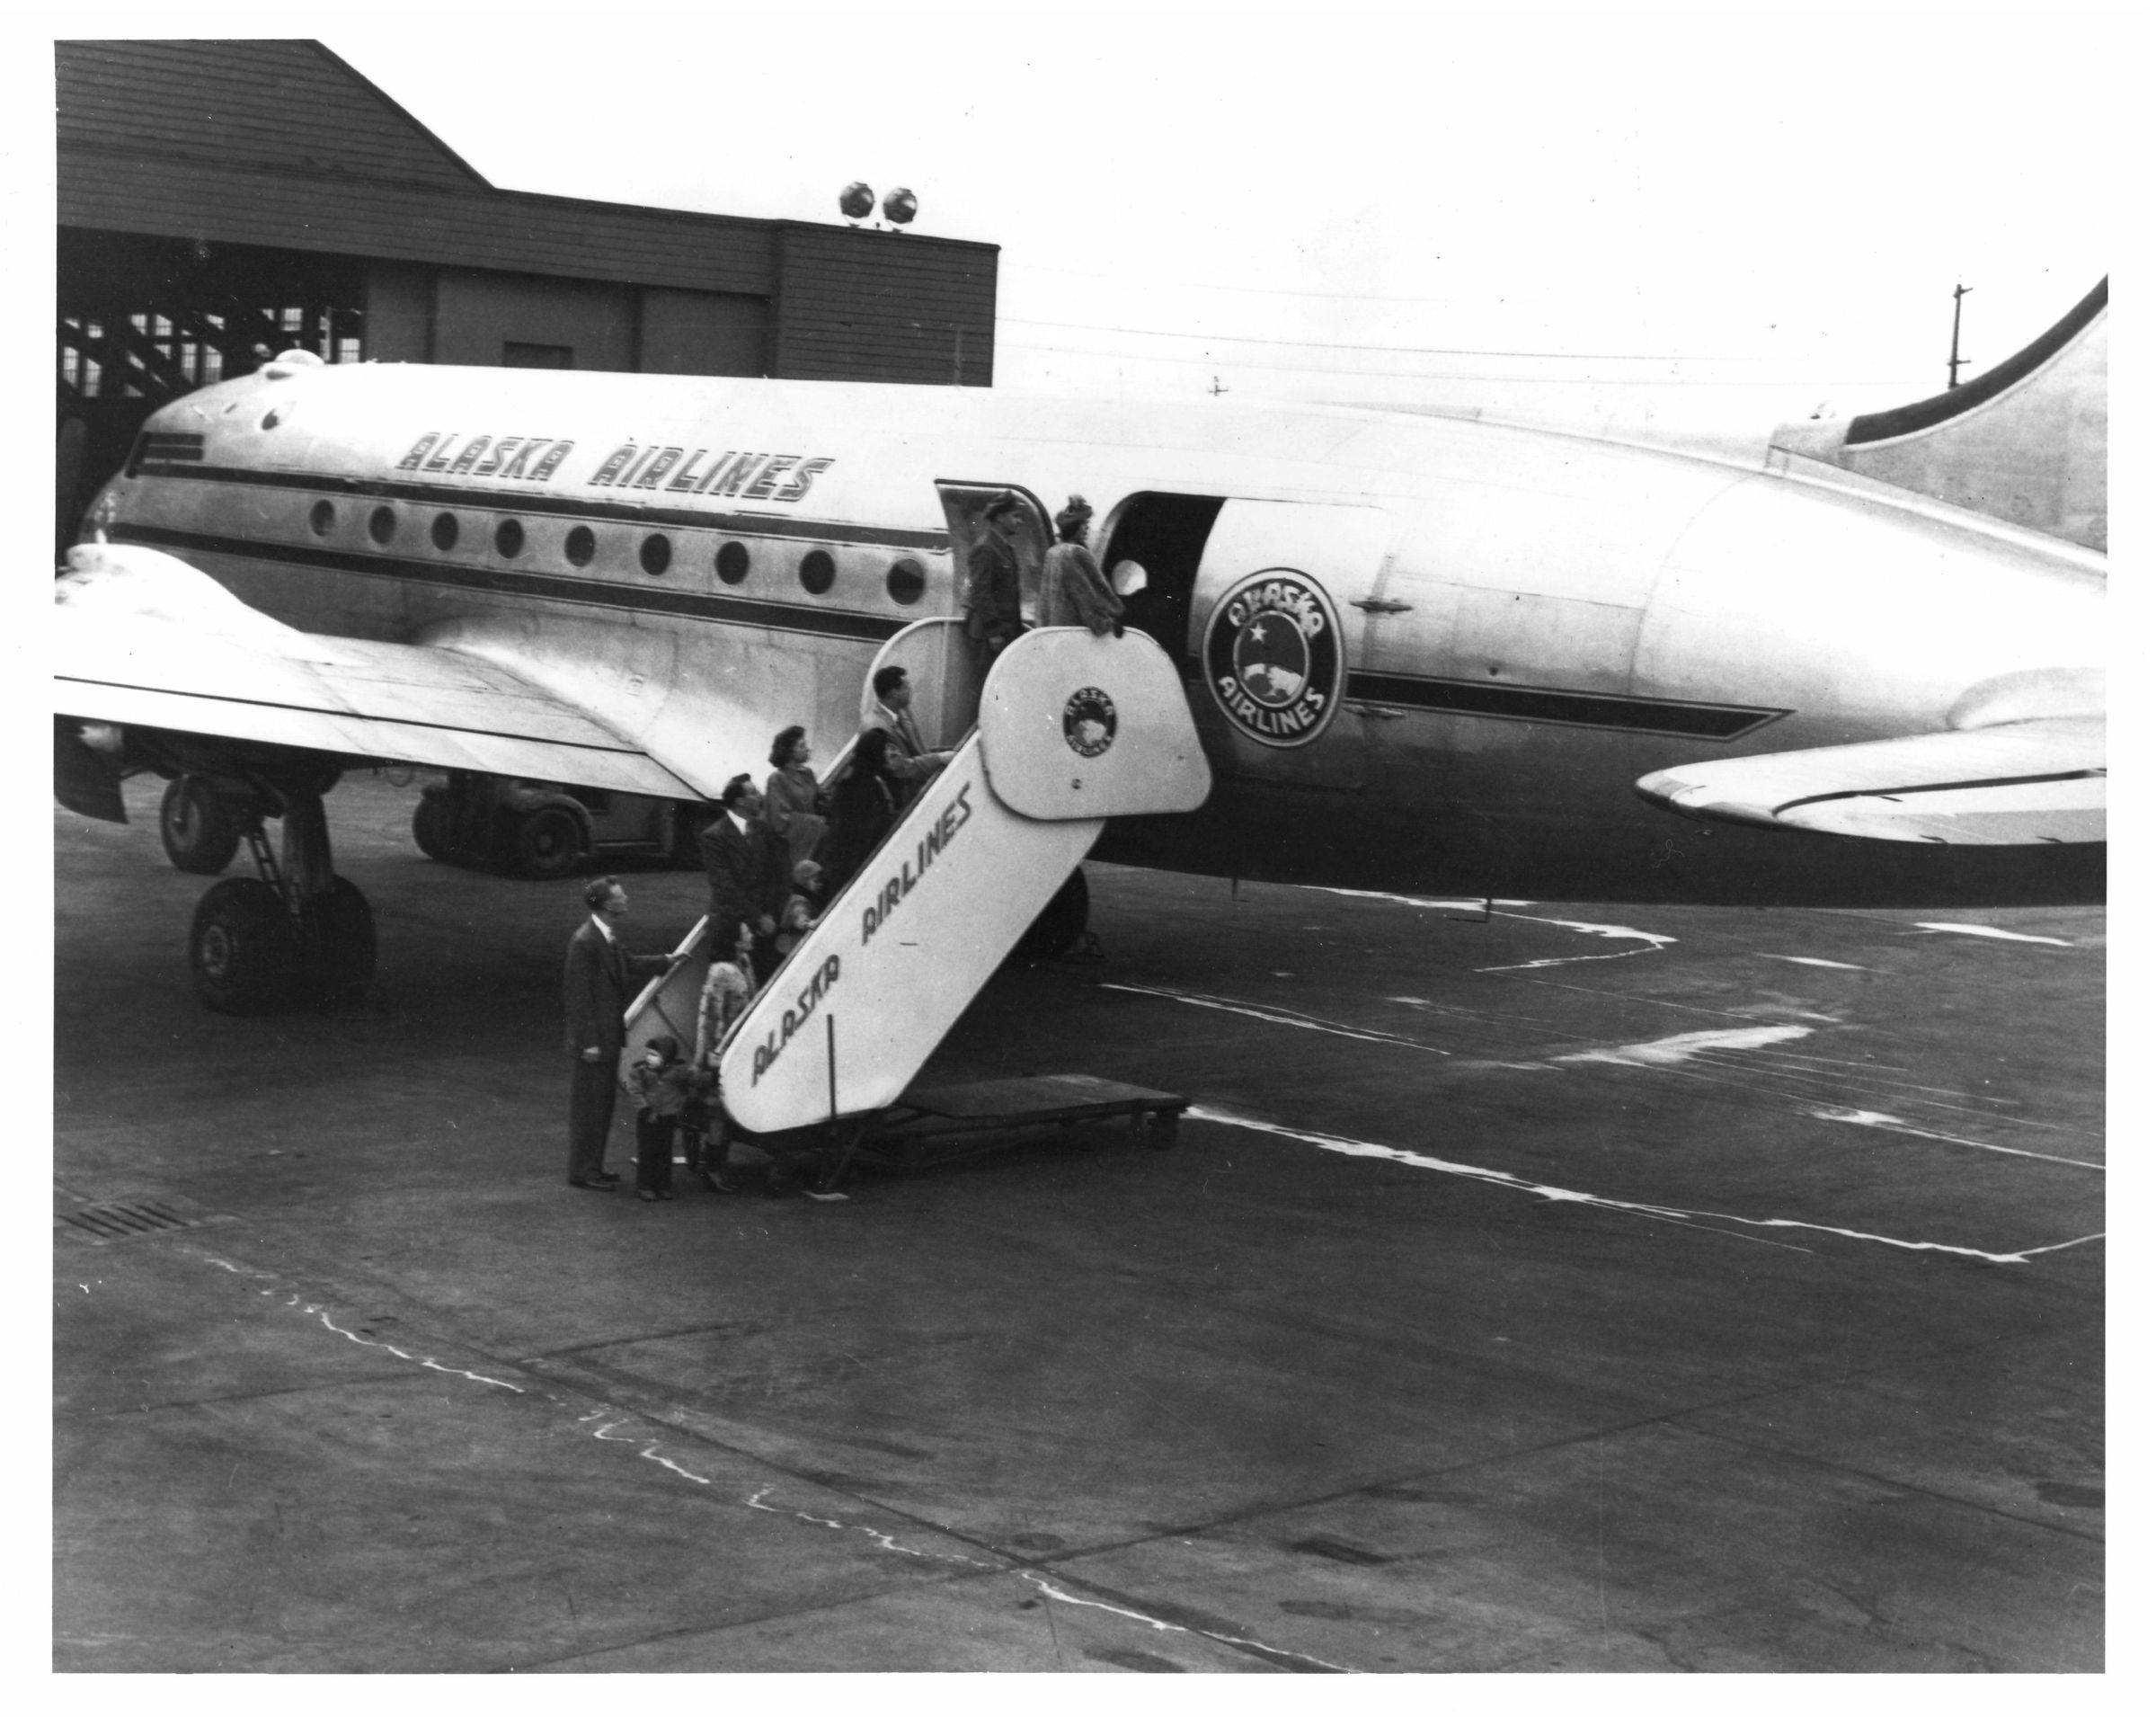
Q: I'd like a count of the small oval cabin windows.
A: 9